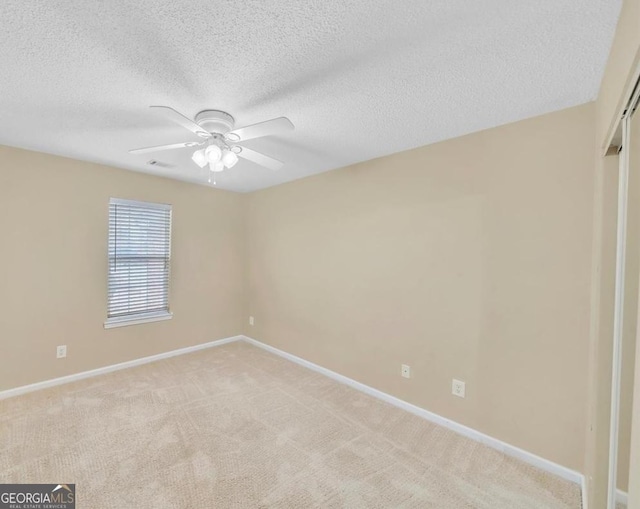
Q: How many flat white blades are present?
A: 4